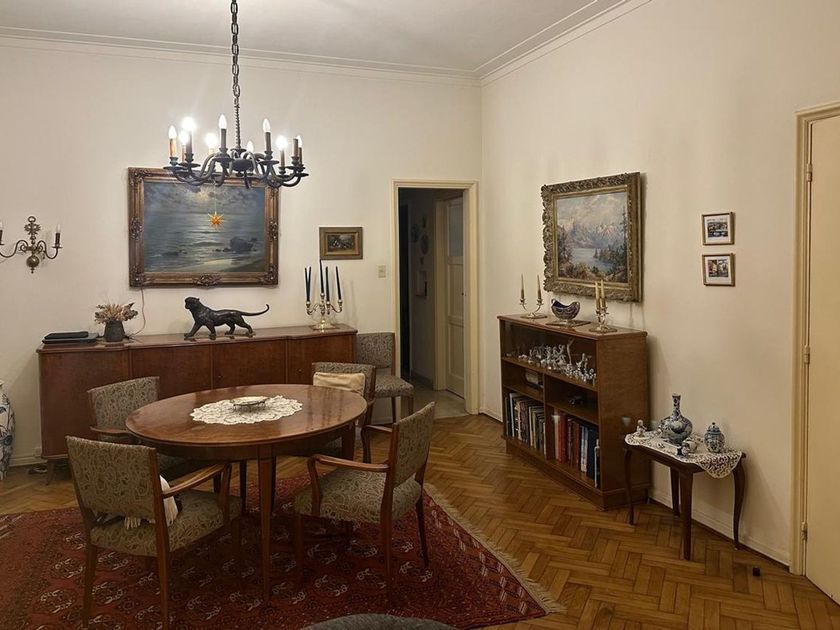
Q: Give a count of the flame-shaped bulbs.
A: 11